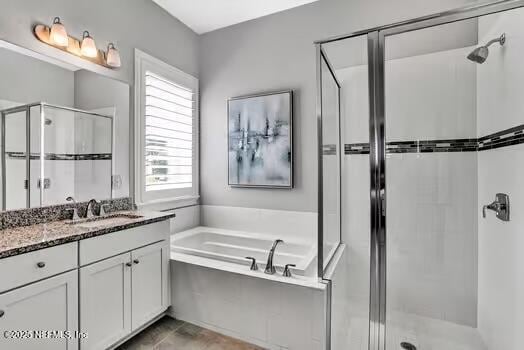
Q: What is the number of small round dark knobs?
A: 4